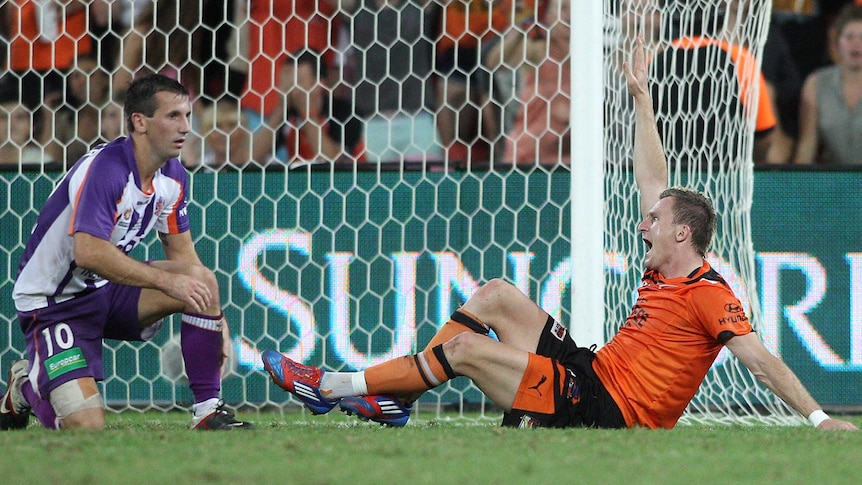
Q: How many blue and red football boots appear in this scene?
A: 2